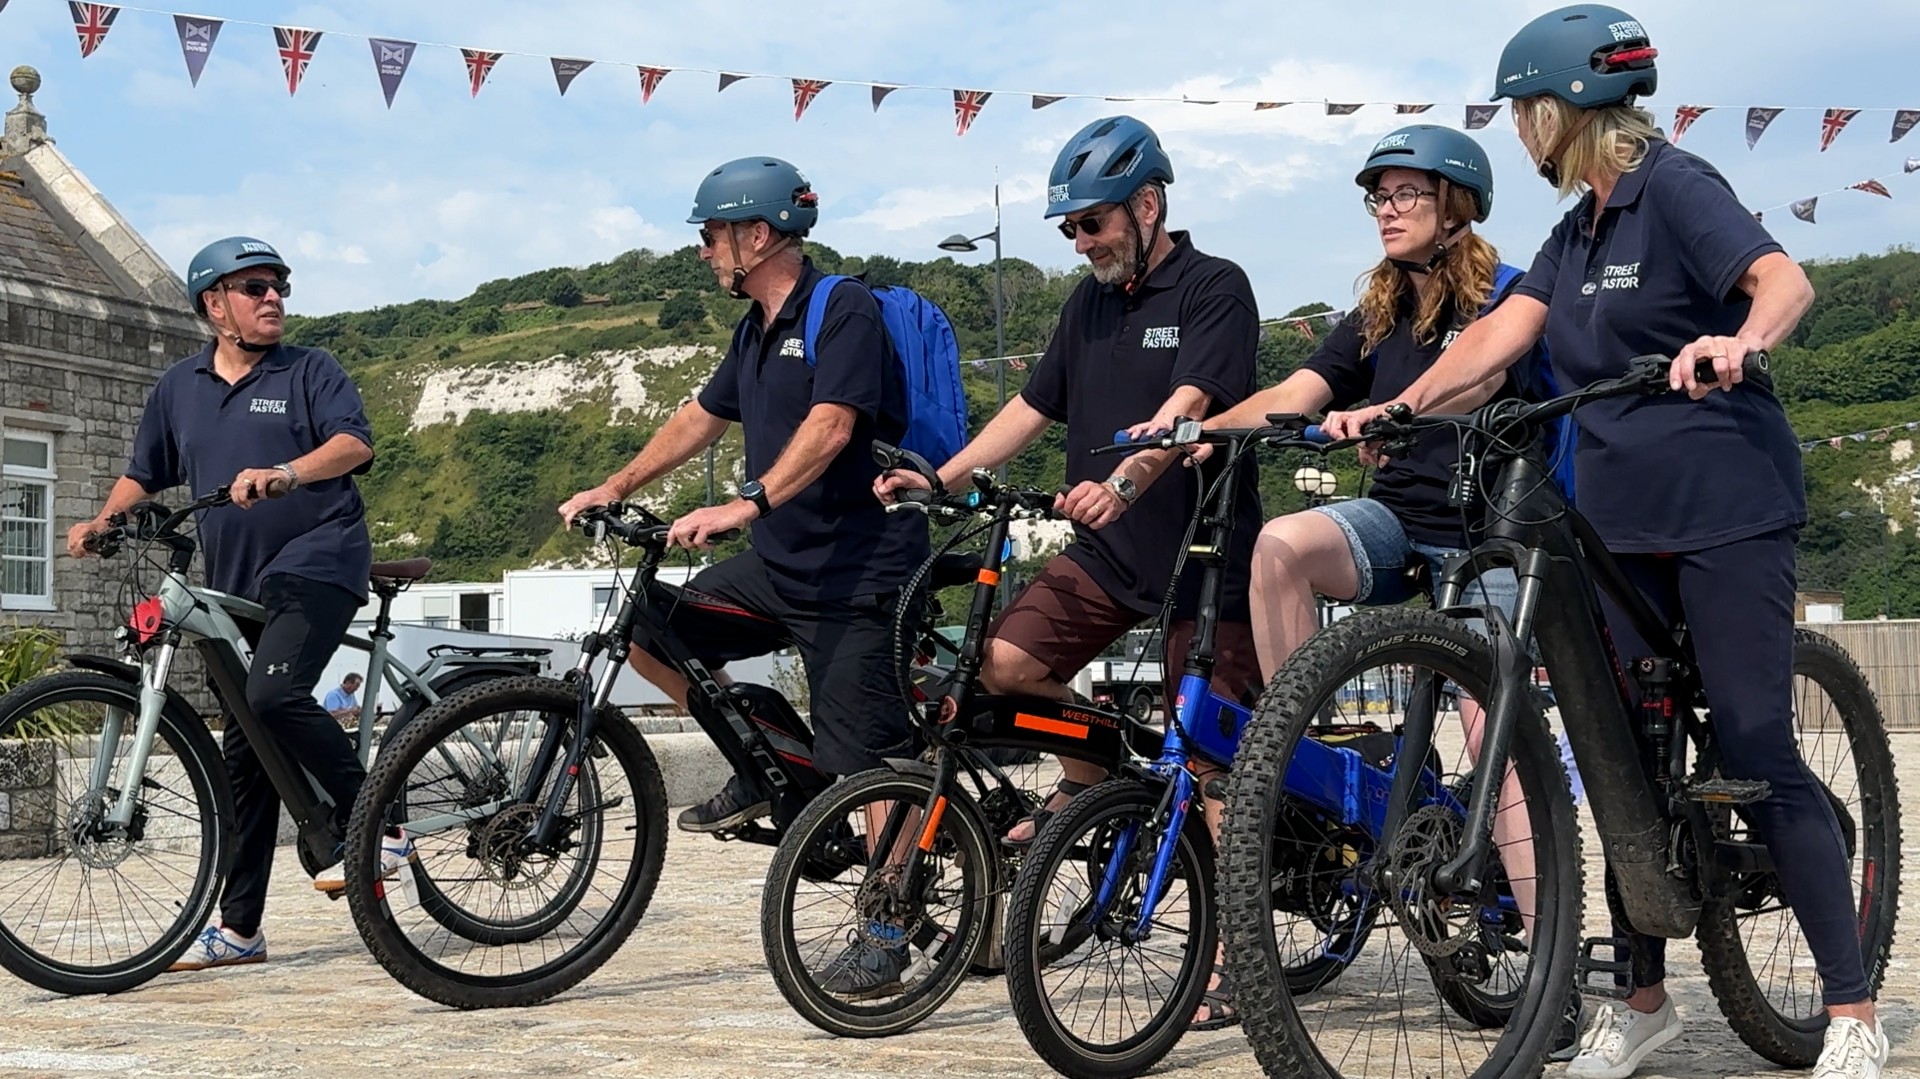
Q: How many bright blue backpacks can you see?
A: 2